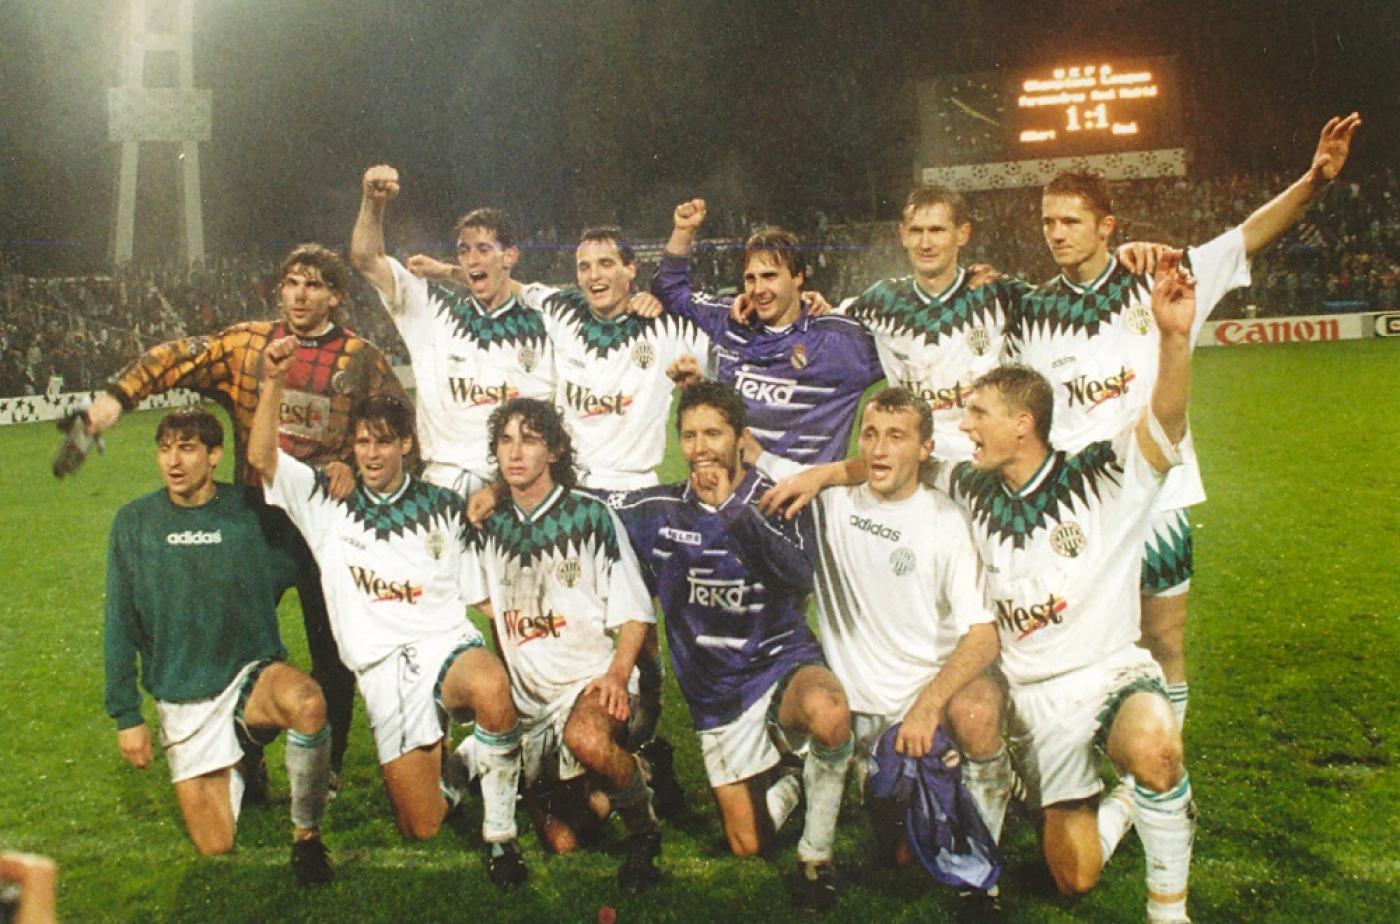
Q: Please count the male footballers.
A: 12